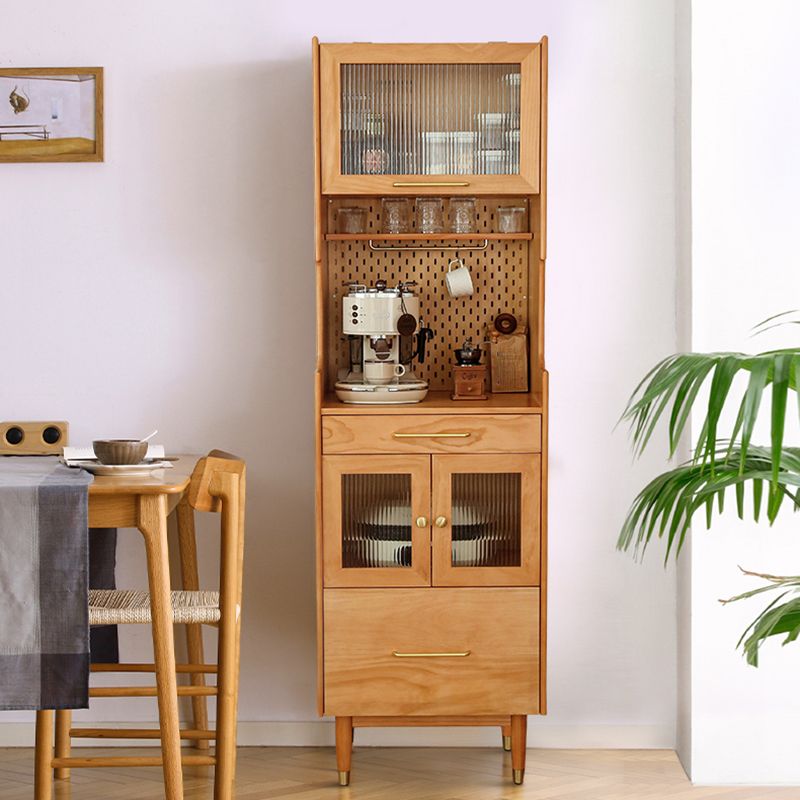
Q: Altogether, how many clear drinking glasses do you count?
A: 5